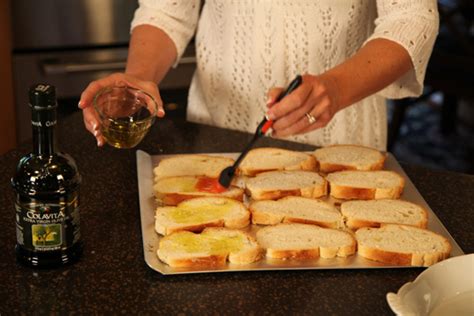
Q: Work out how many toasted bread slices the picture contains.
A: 12